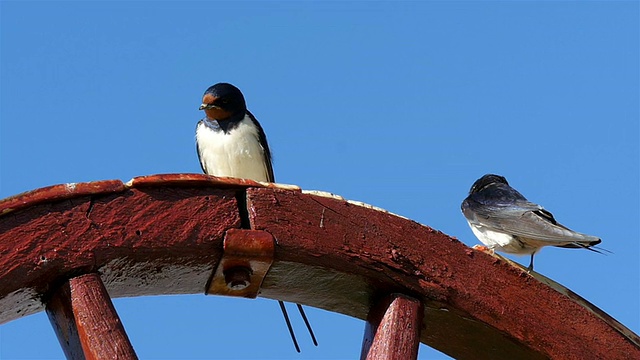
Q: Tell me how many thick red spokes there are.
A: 2